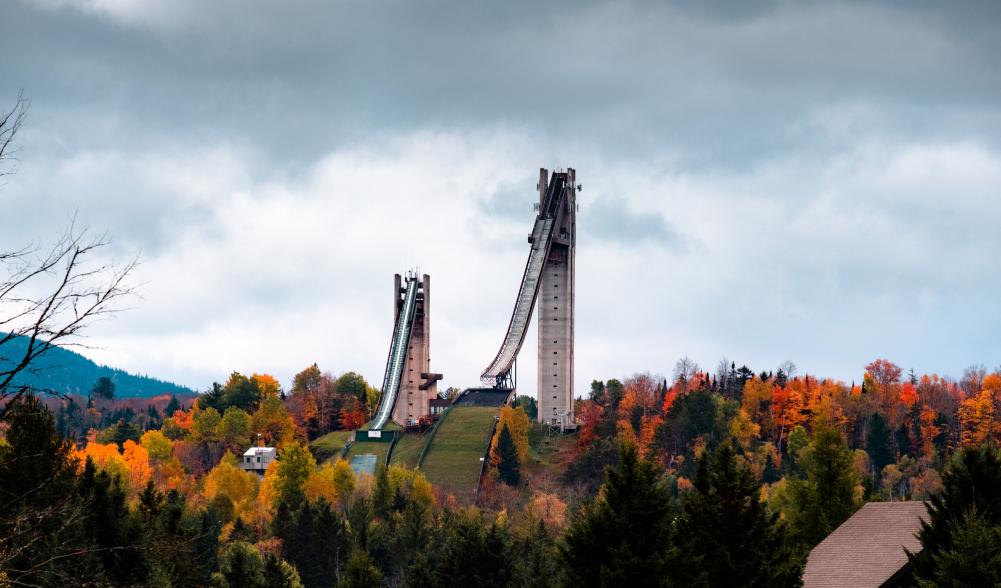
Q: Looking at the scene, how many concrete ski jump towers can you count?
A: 2